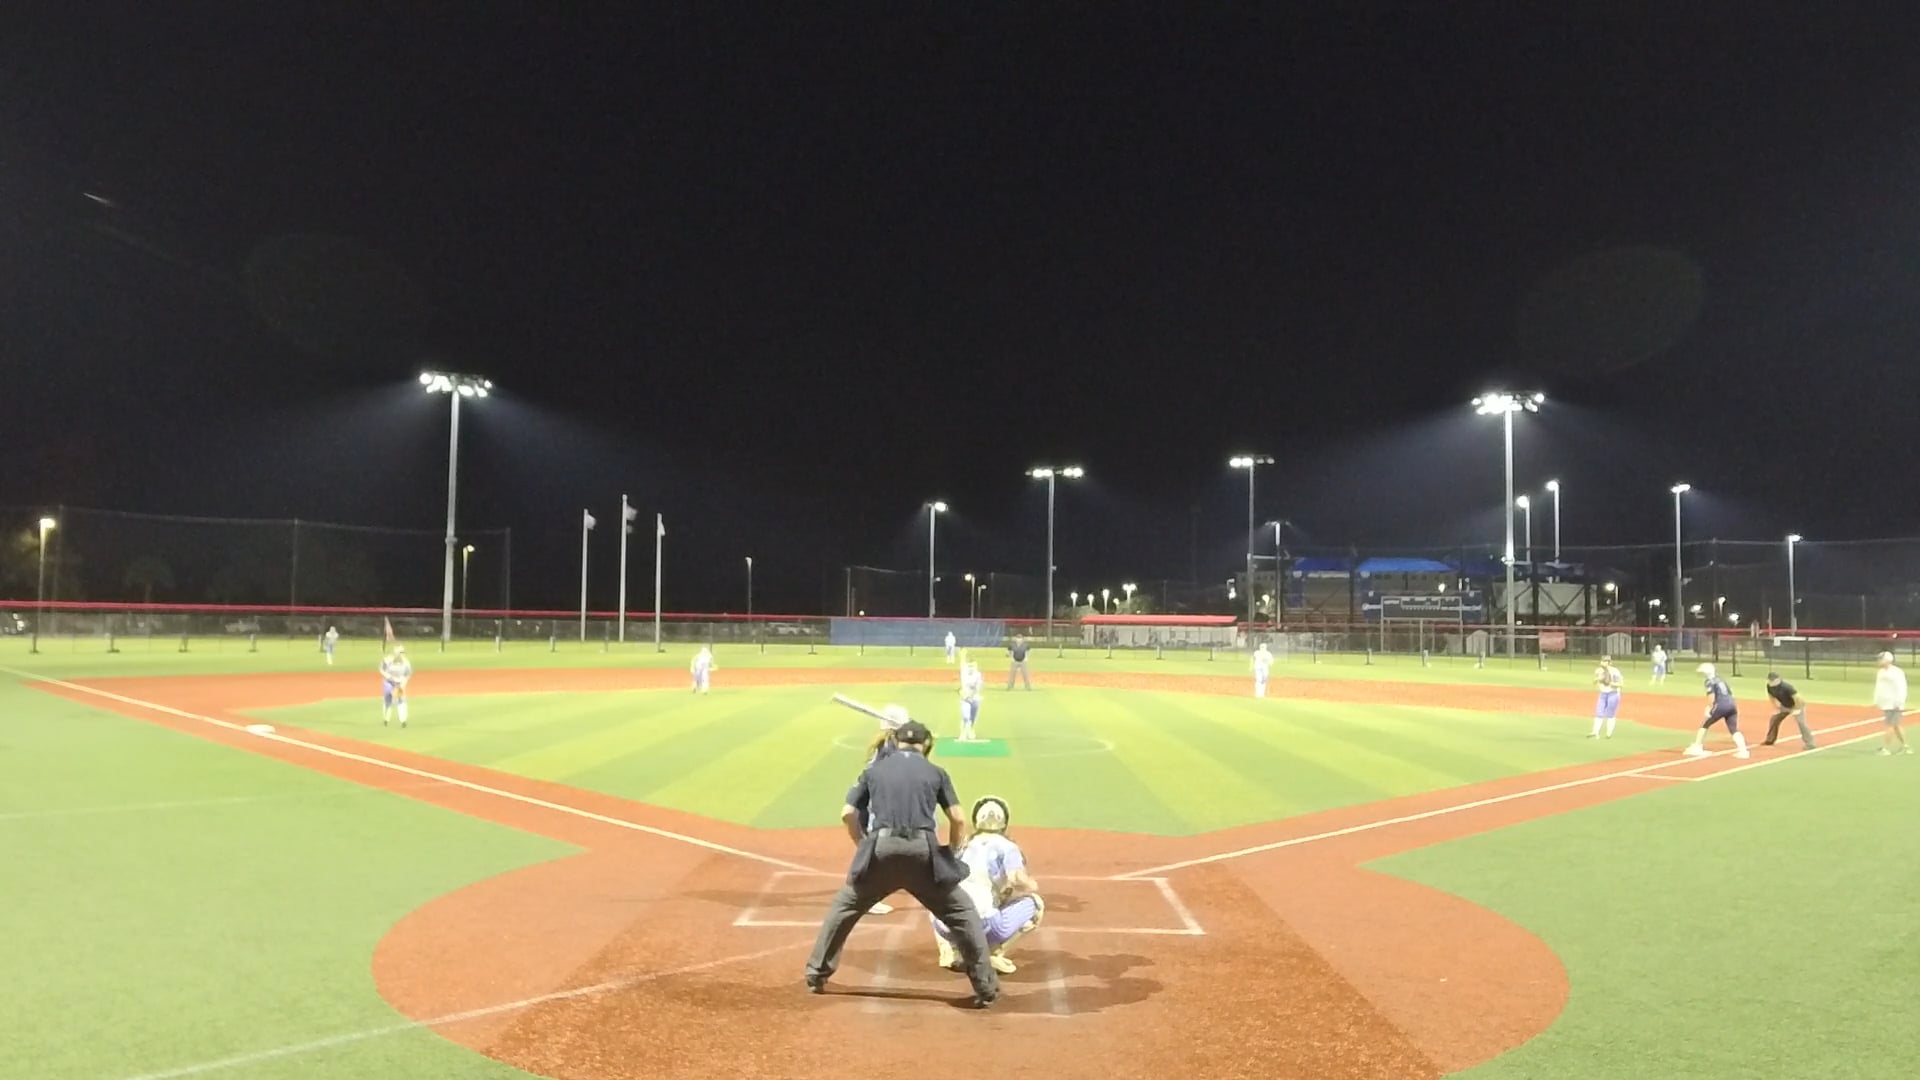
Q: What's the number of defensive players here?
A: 9